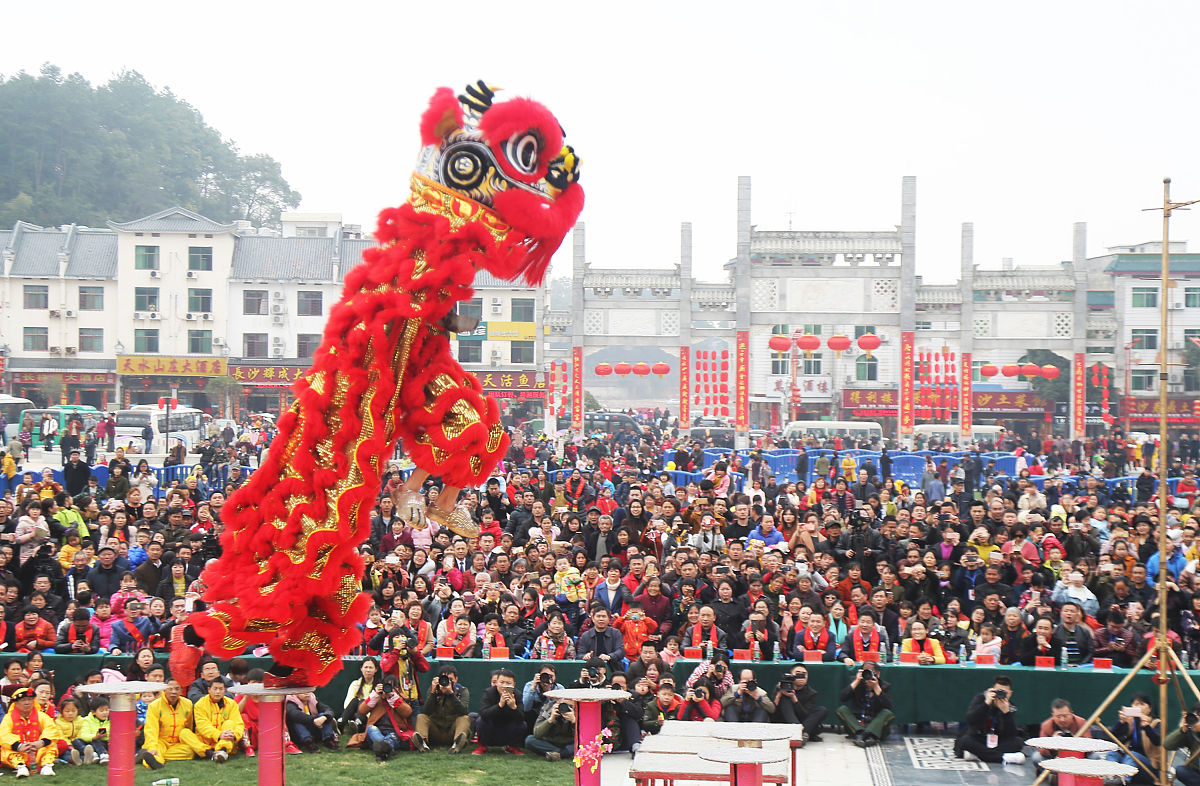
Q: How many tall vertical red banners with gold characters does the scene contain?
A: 6